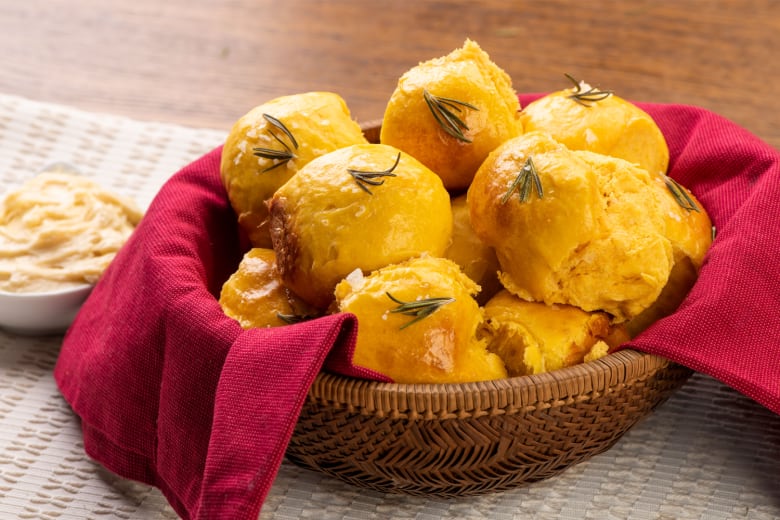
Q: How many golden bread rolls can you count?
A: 10